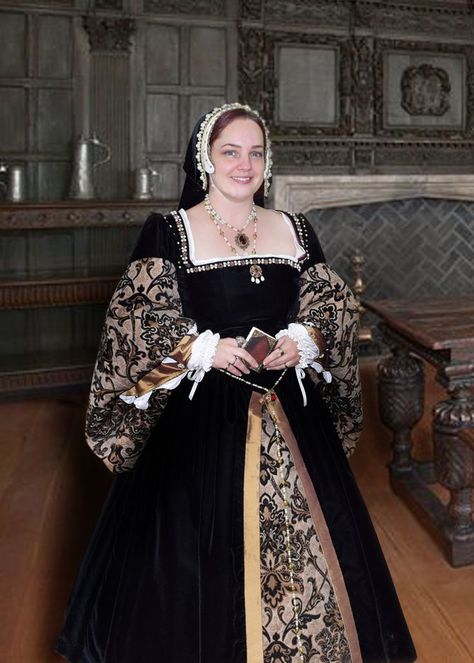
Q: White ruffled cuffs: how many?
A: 2